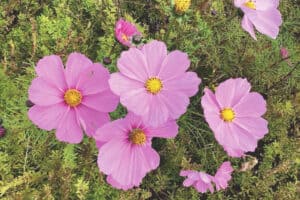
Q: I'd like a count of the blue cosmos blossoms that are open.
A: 0